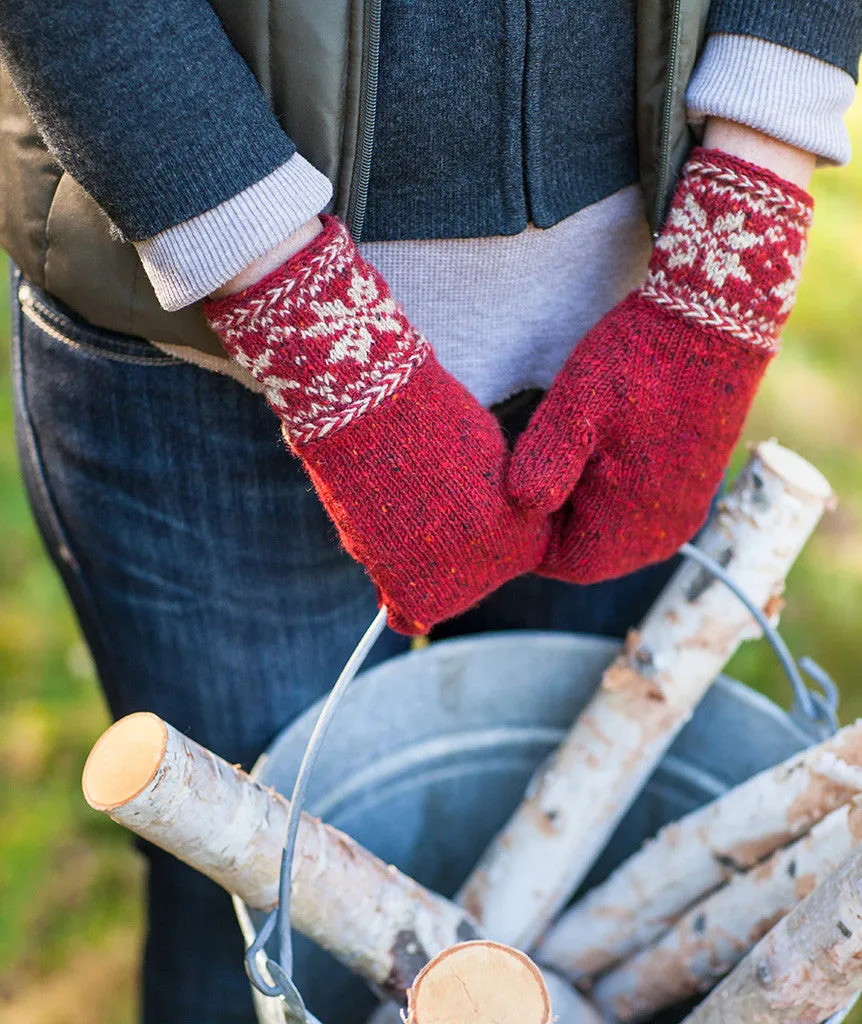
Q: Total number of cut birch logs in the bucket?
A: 6